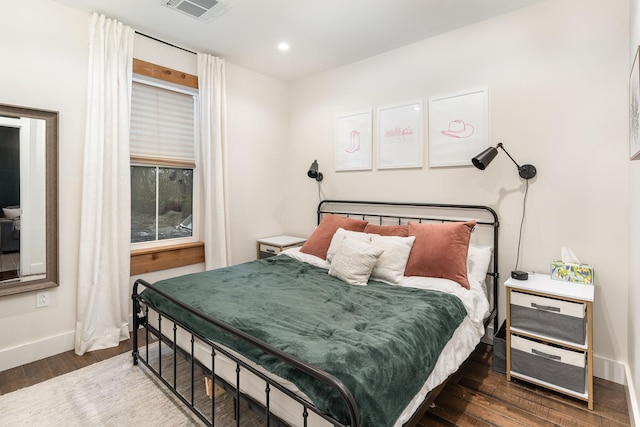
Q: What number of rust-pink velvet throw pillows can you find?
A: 3